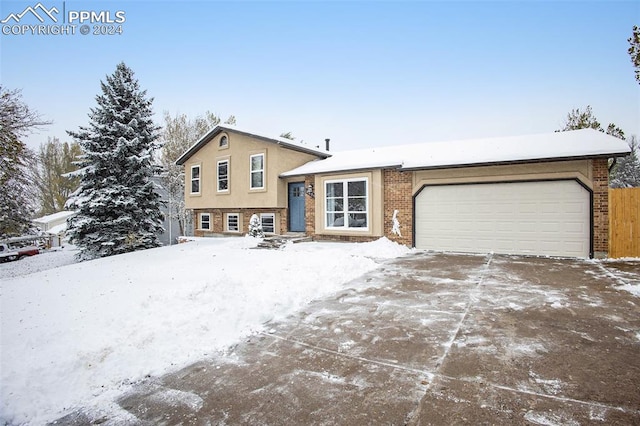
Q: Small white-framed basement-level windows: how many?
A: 3